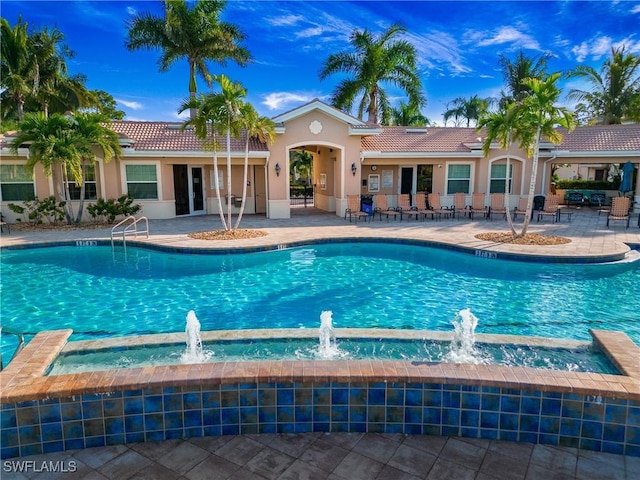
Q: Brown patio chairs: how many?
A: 11